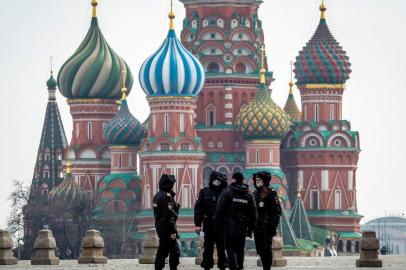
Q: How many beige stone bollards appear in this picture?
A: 7